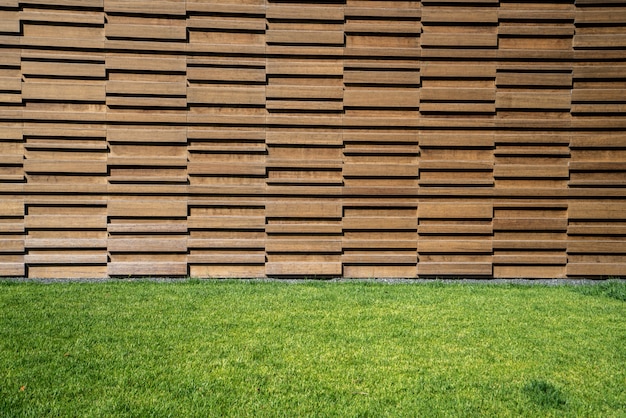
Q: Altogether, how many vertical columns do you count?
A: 9